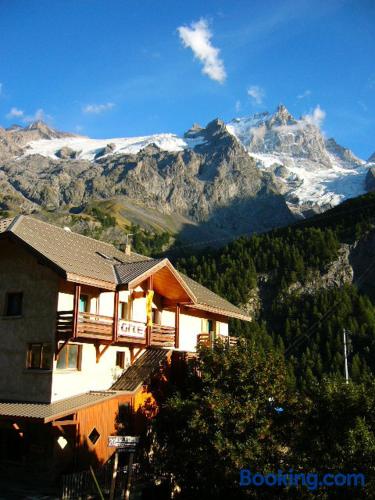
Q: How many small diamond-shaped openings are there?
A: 2